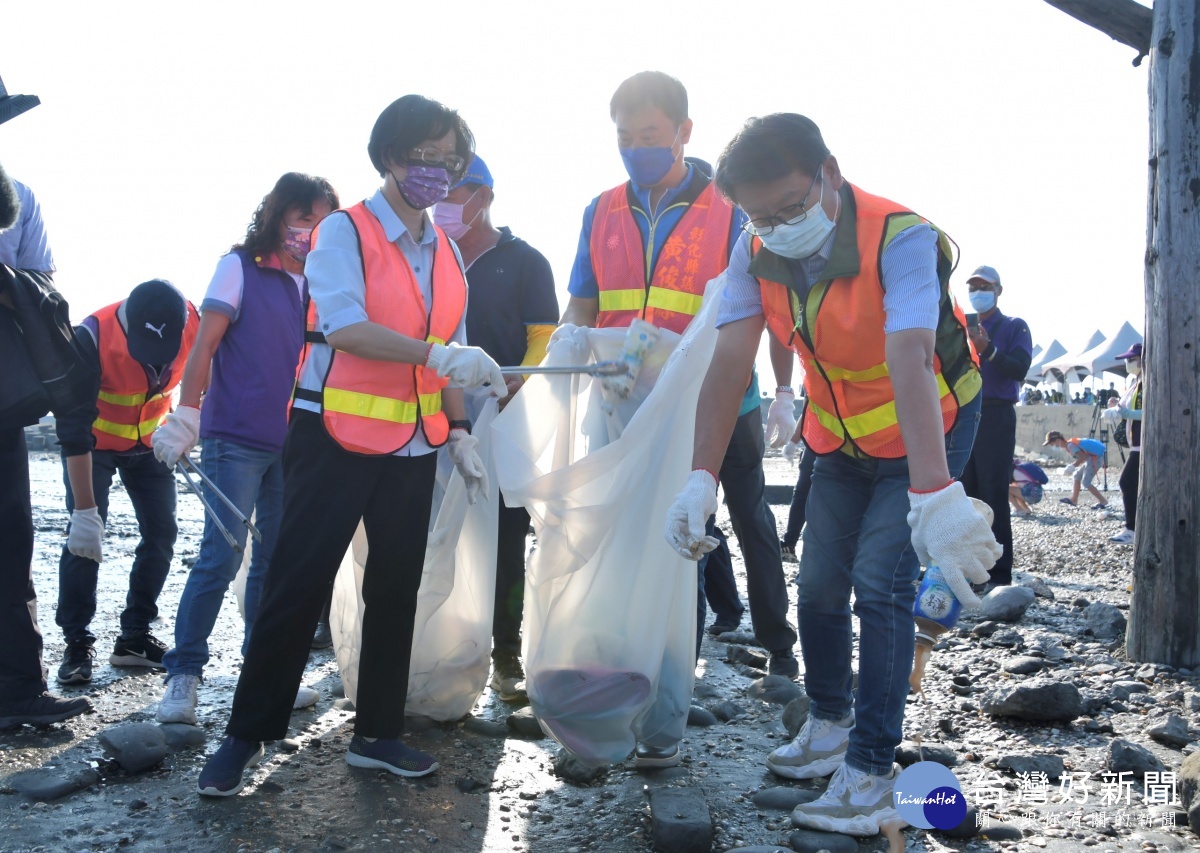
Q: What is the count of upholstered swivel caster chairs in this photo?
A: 0